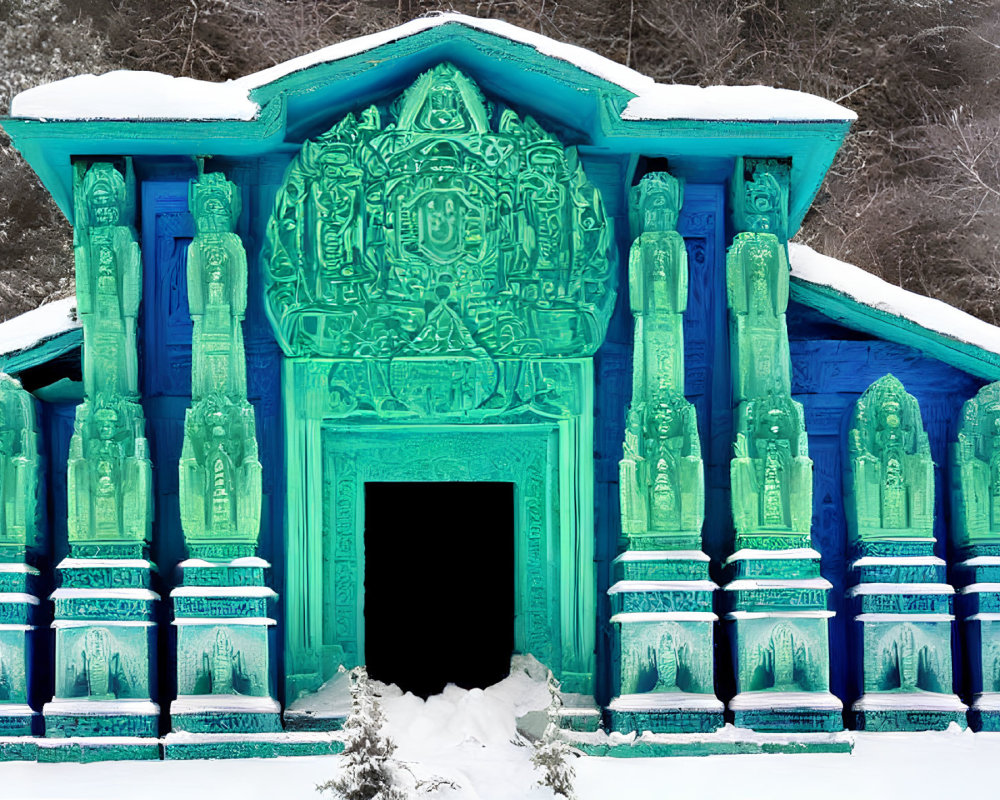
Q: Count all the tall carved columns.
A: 4